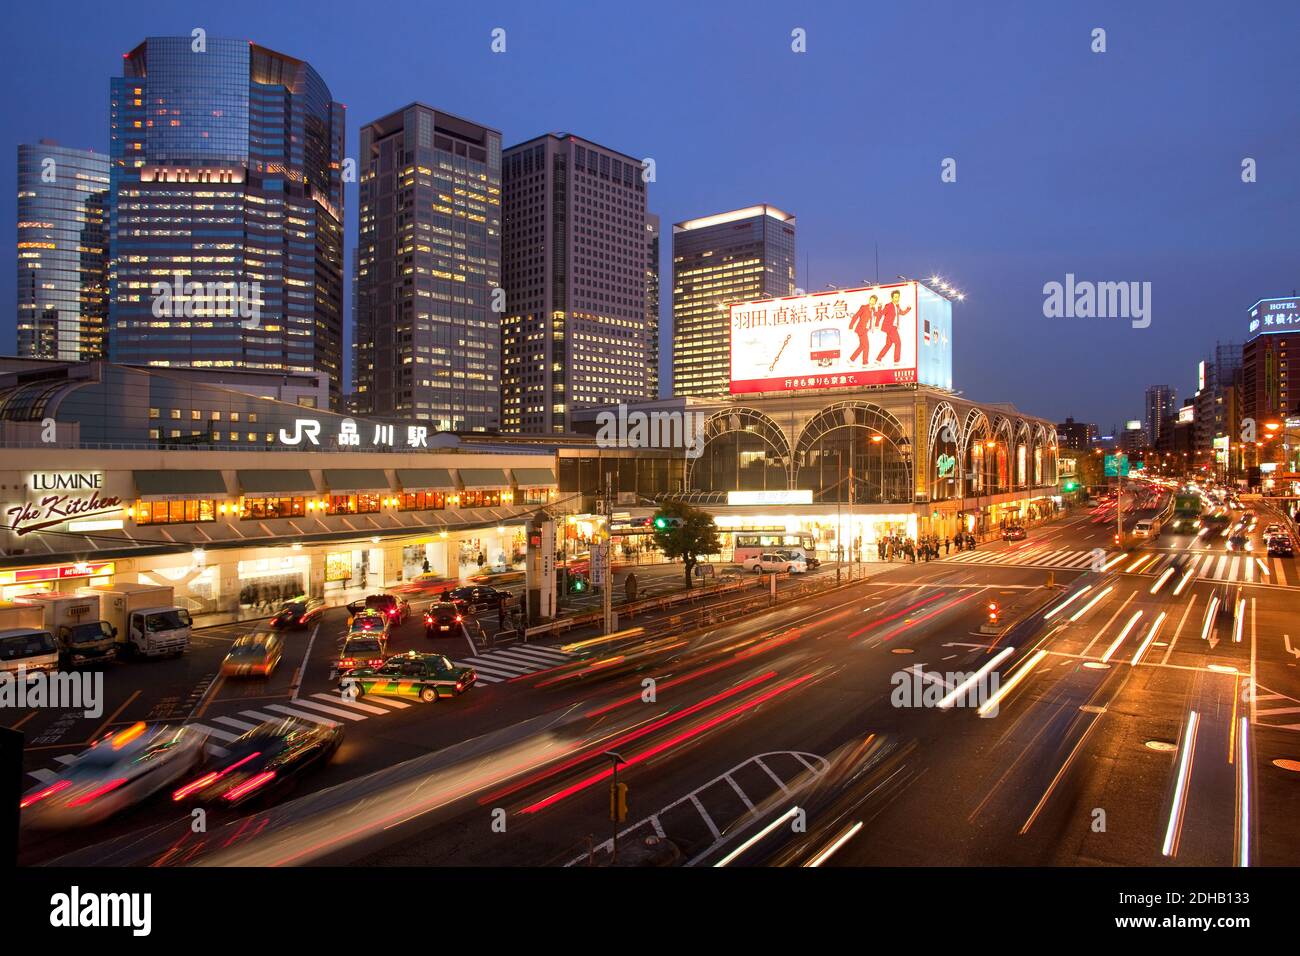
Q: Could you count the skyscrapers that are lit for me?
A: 5